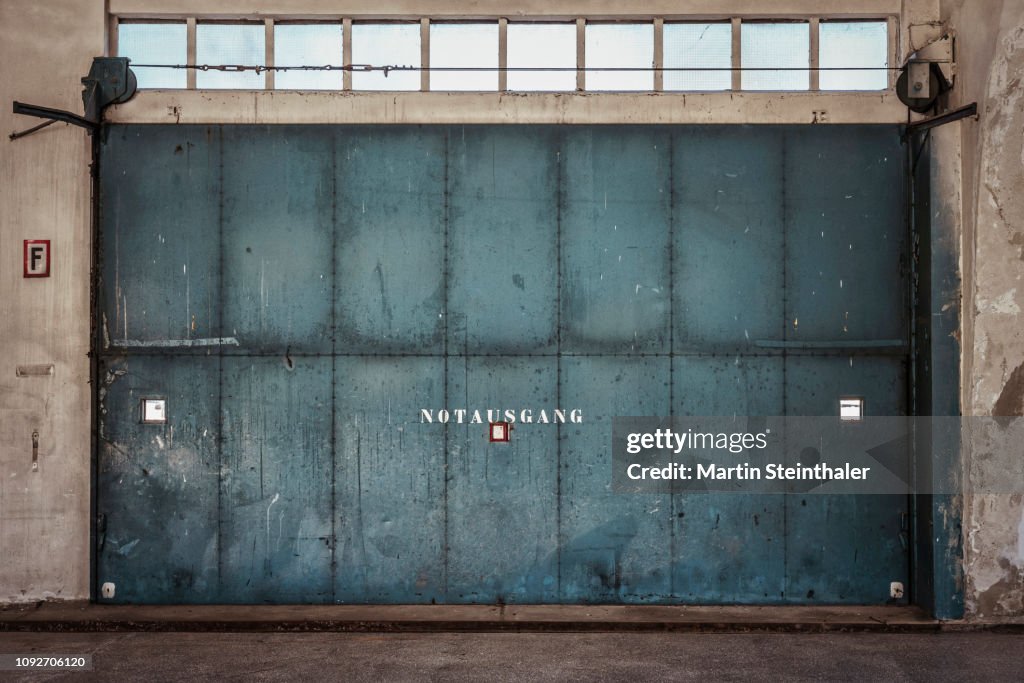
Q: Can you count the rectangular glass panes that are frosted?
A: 10